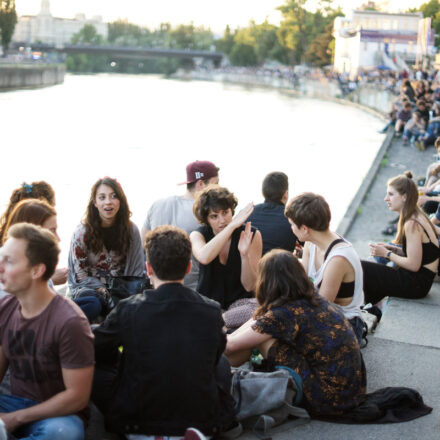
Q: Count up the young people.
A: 11